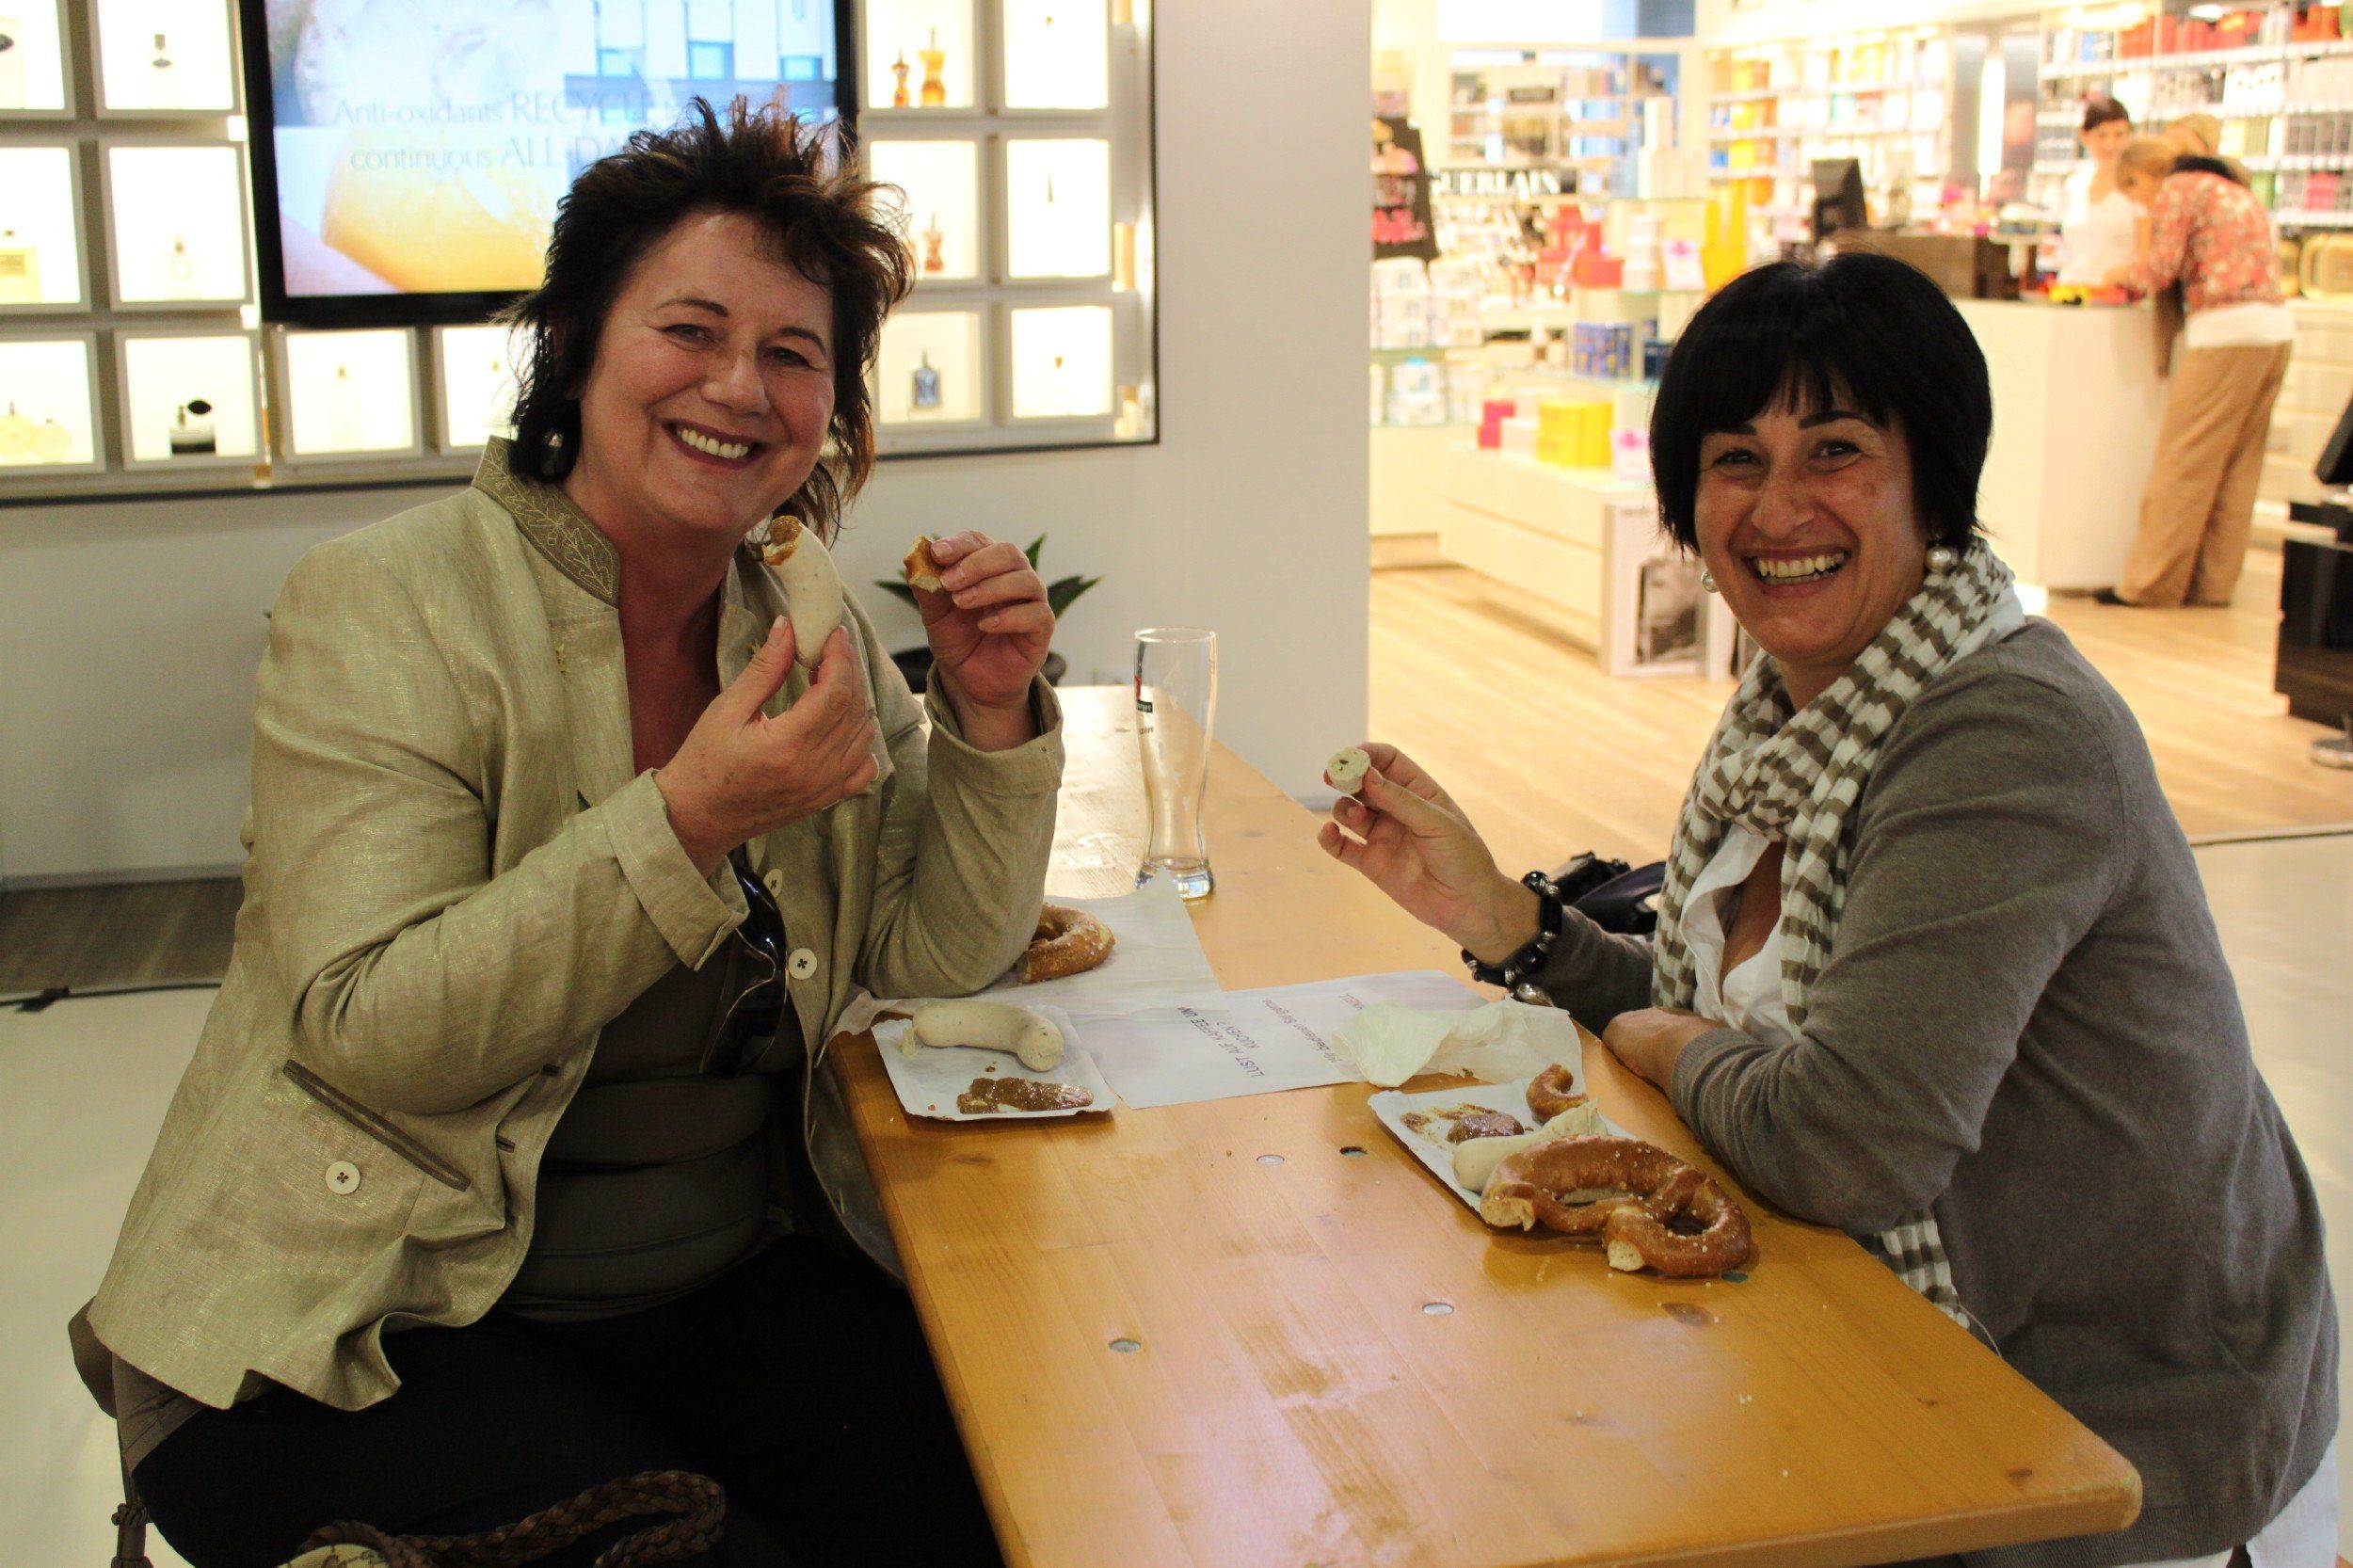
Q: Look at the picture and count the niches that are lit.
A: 14